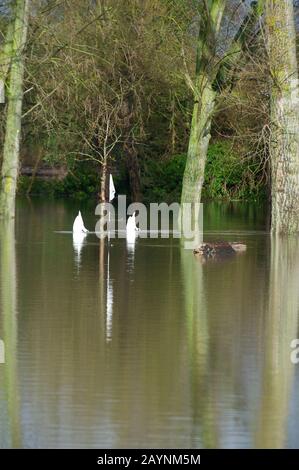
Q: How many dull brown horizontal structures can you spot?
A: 1